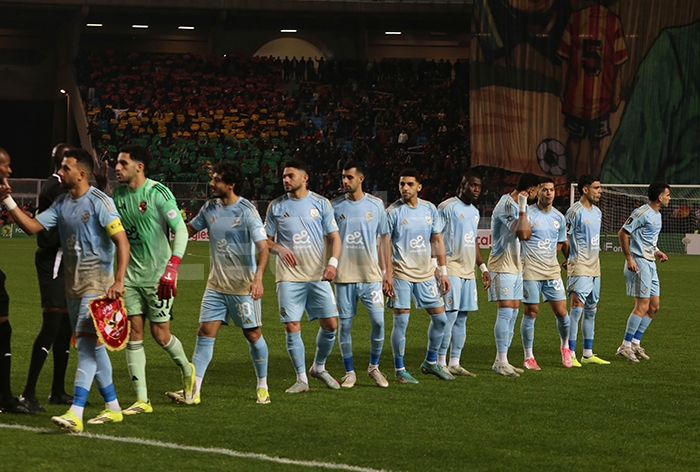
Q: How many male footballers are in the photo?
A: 11